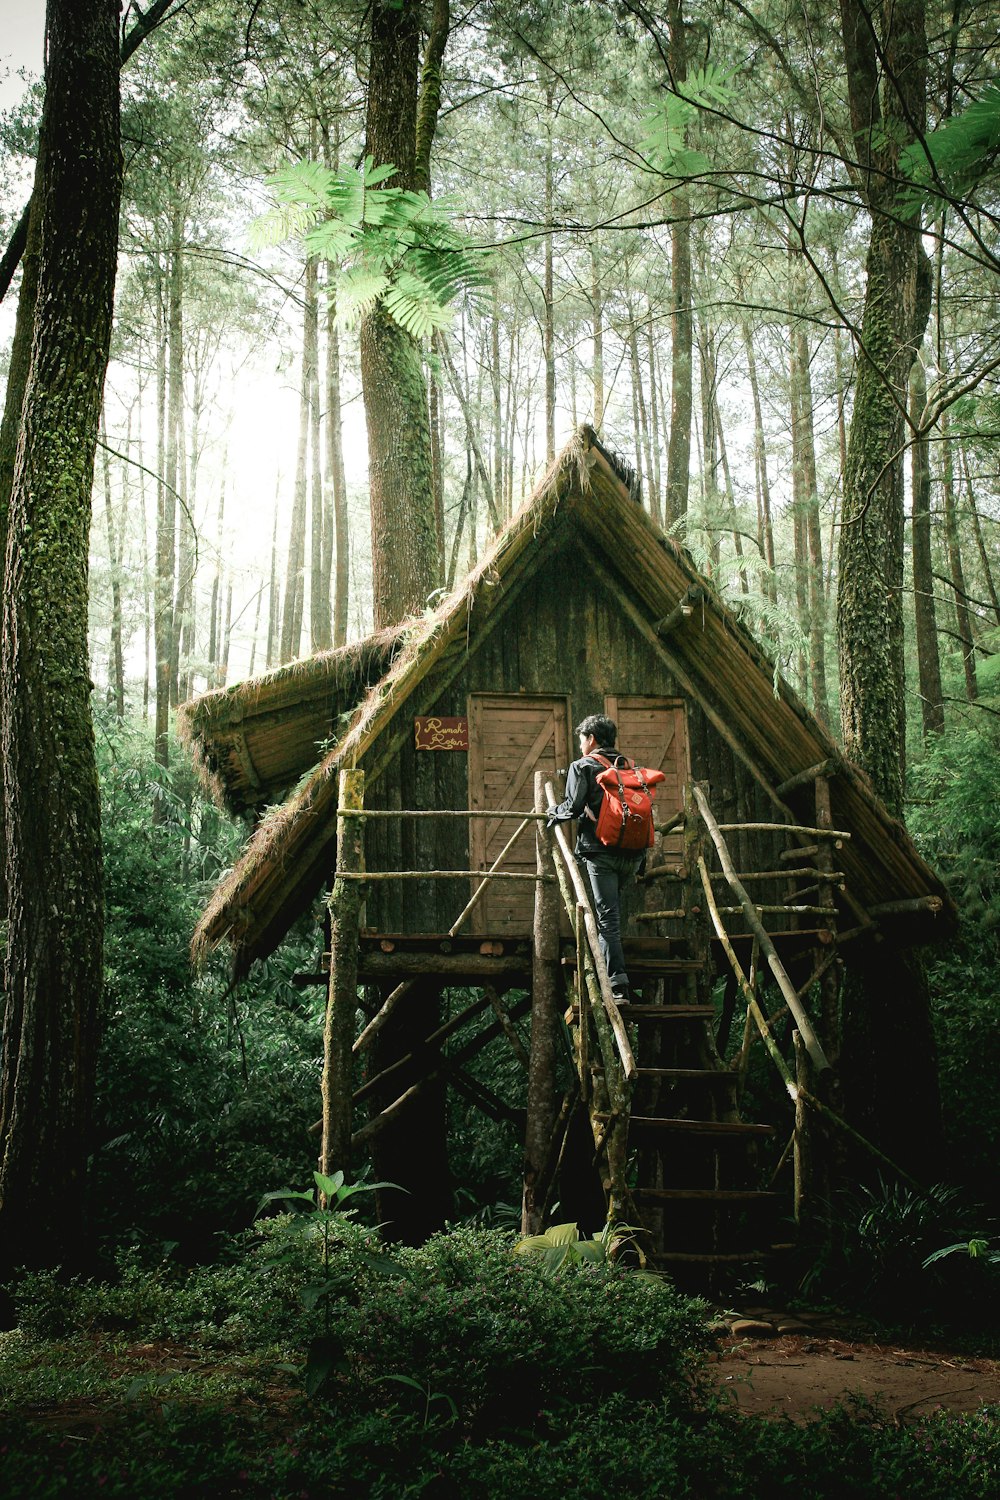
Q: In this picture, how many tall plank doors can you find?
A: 2